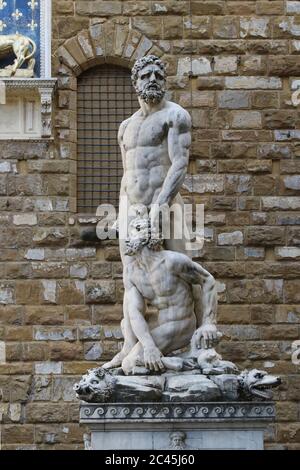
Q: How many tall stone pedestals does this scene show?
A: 1